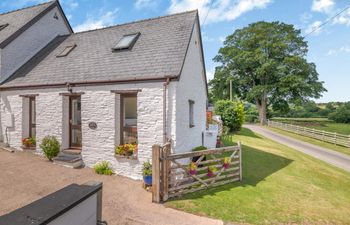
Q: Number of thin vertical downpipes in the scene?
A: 1